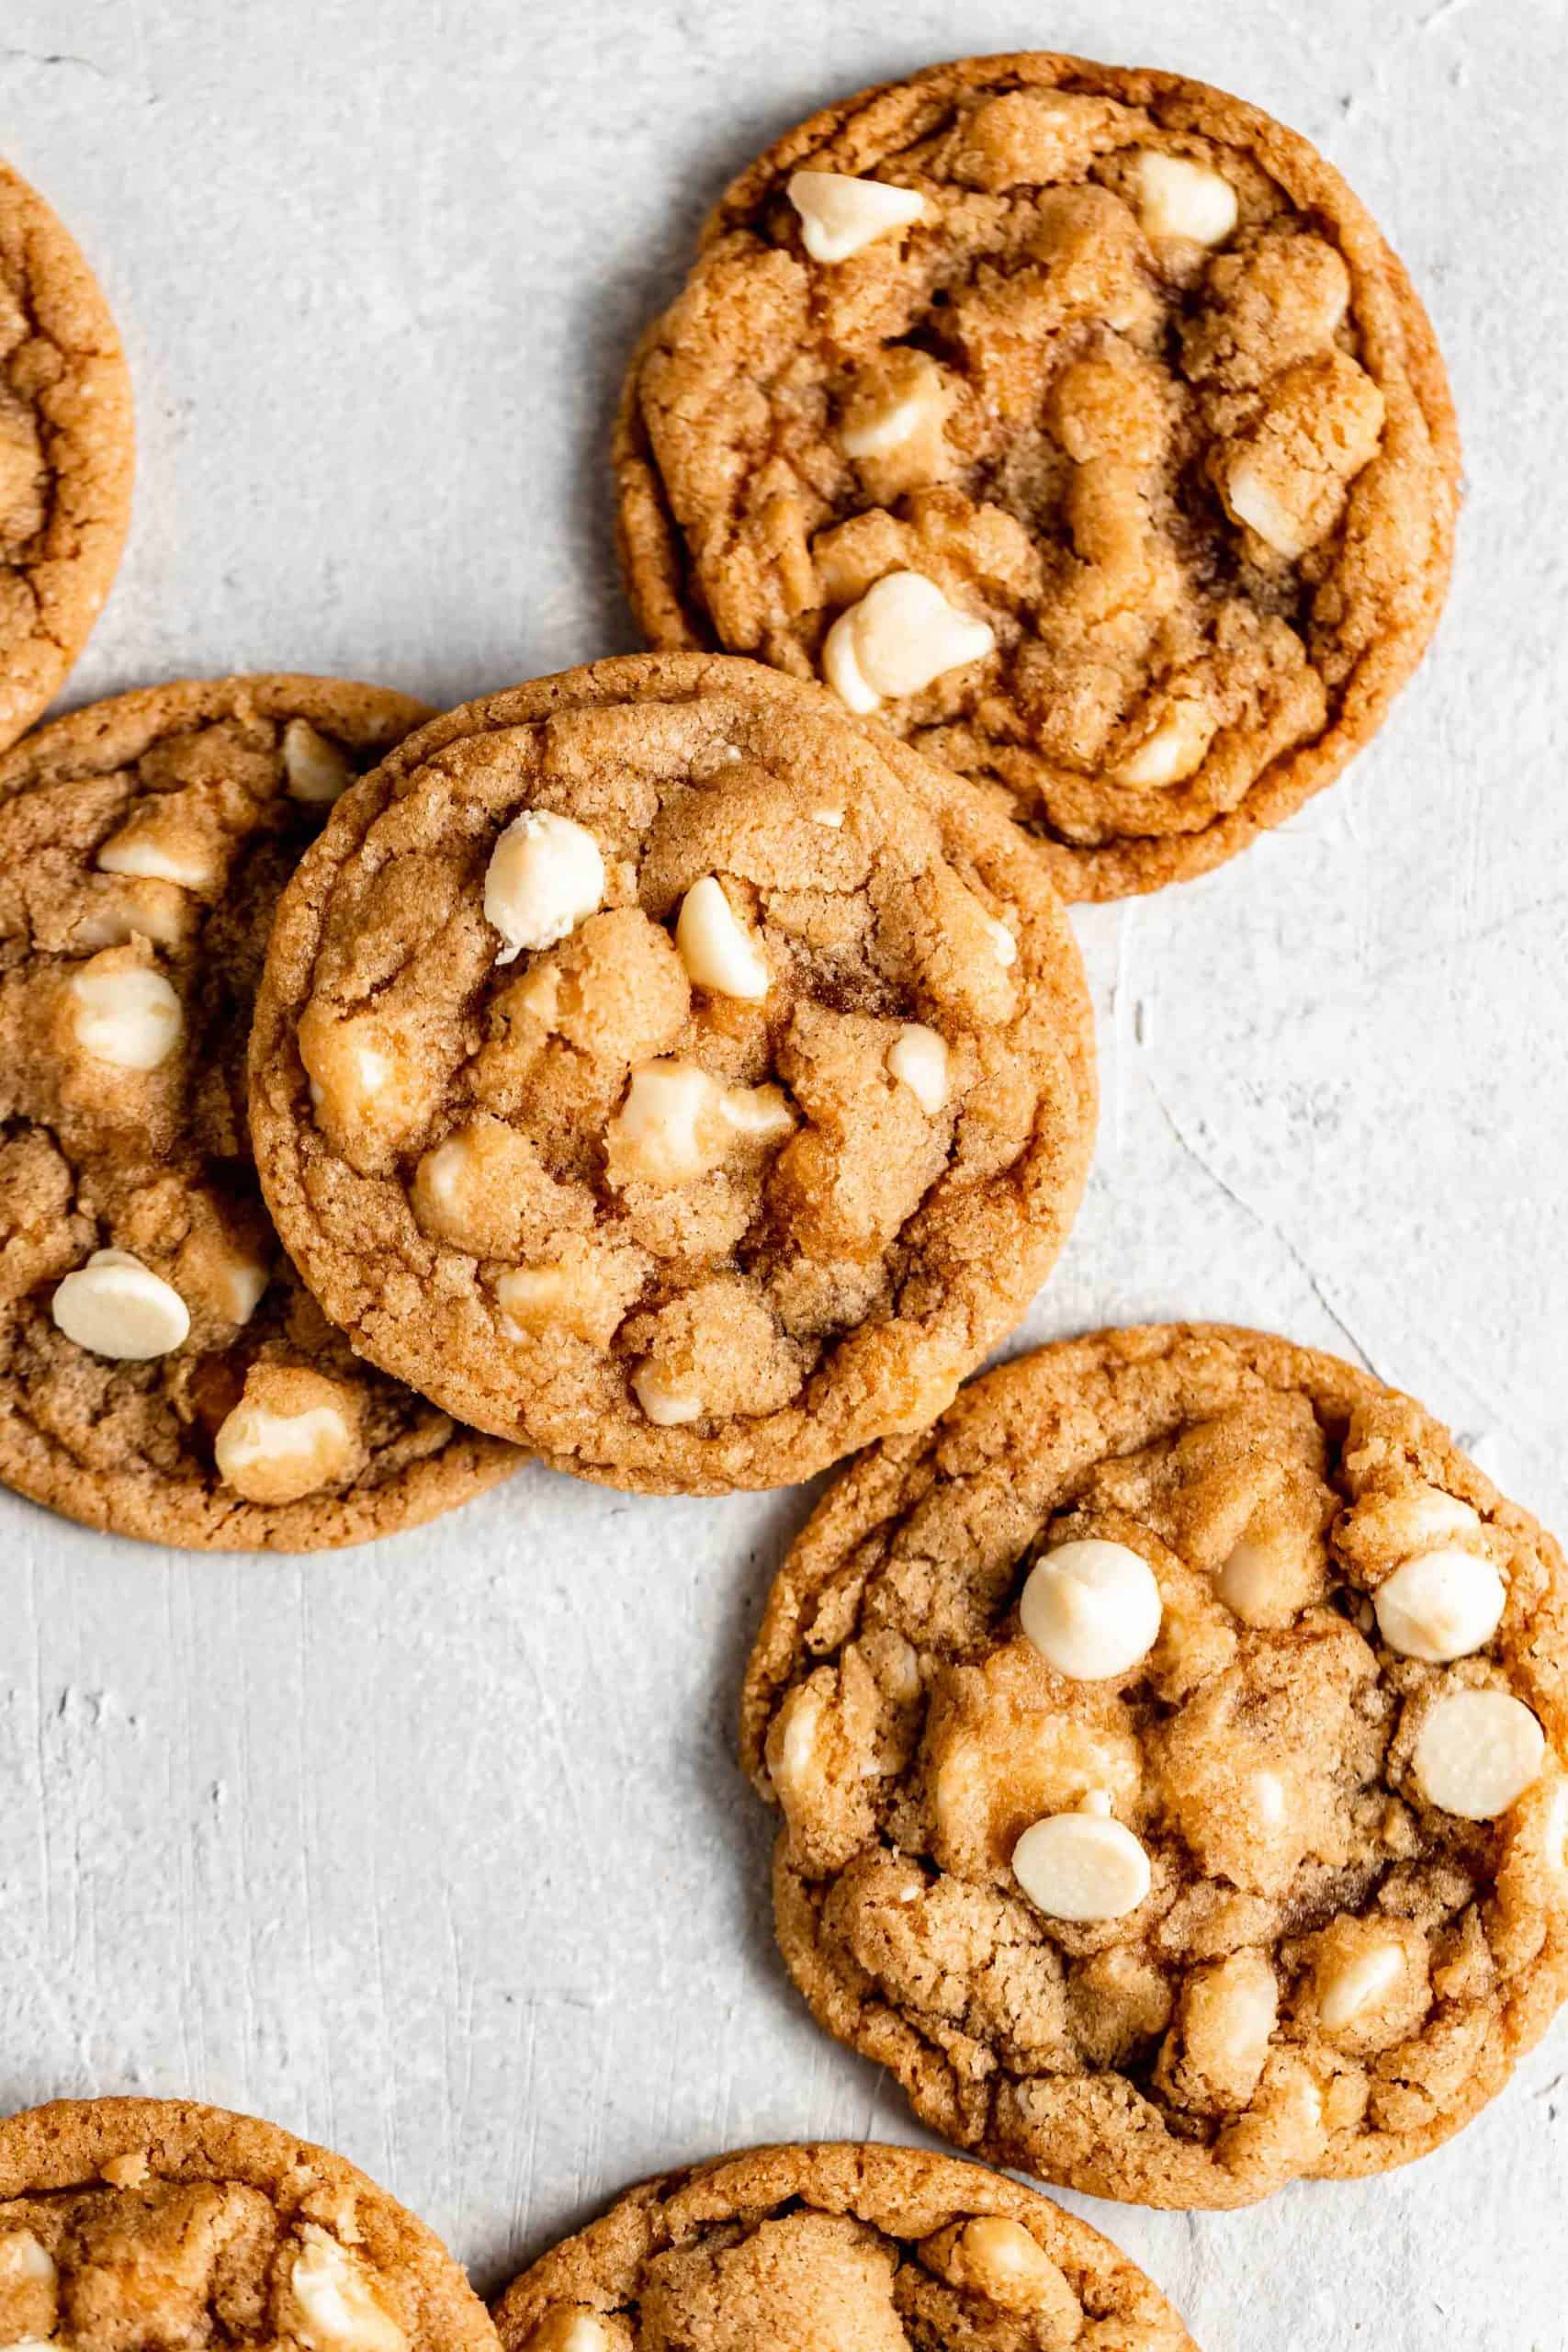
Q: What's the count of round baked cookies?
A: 7